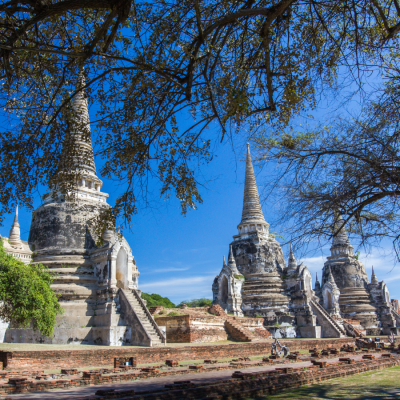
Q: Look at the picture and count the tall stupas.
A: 3